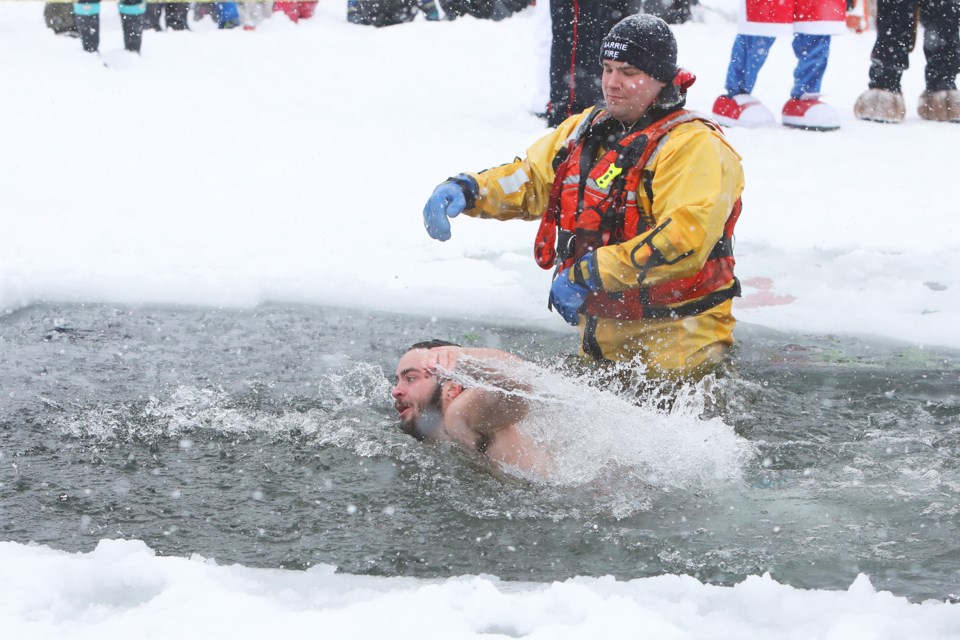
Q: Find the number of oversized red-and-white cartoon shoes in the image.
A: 2